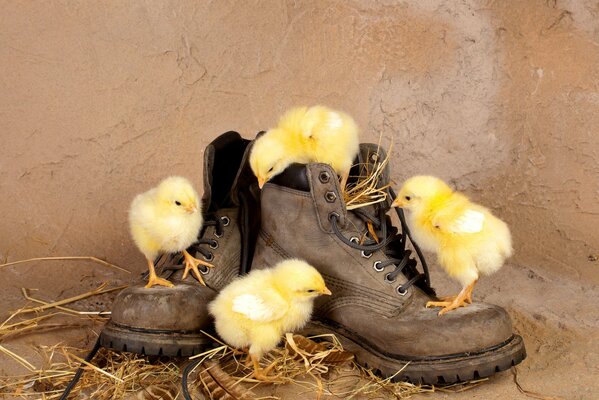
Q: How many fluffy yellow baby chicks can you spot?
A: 4